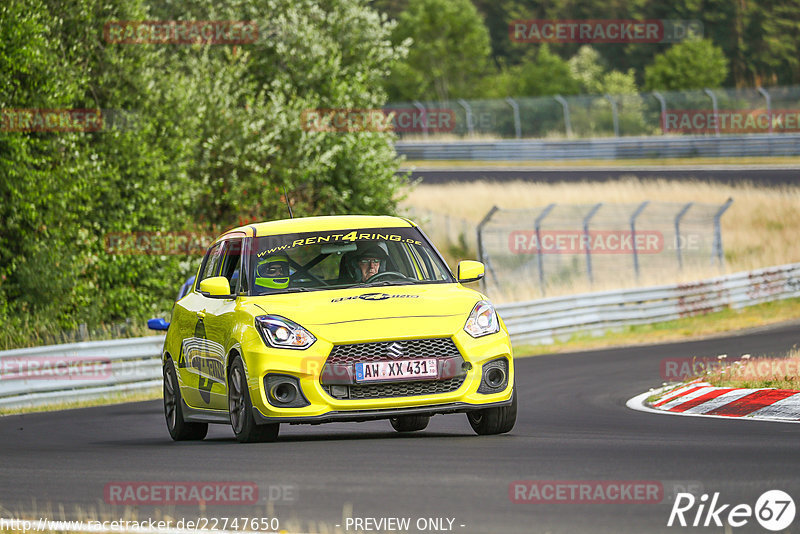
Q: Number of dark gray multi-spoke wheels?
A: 2